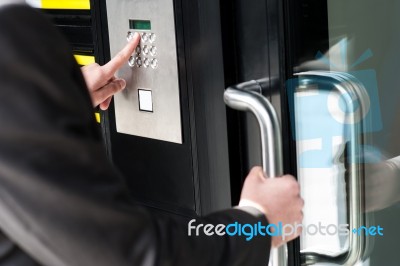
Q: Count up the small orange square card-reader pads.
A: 0